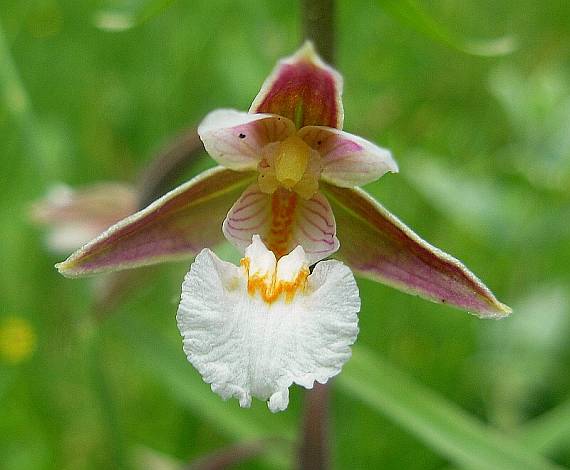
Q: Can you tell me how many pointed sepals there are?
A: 3